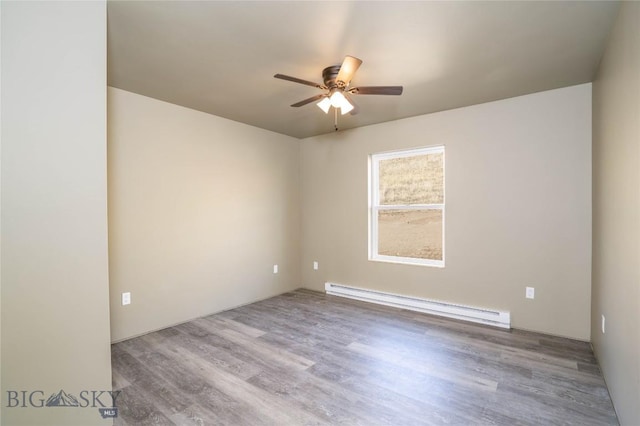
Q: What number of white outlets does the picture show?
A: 5